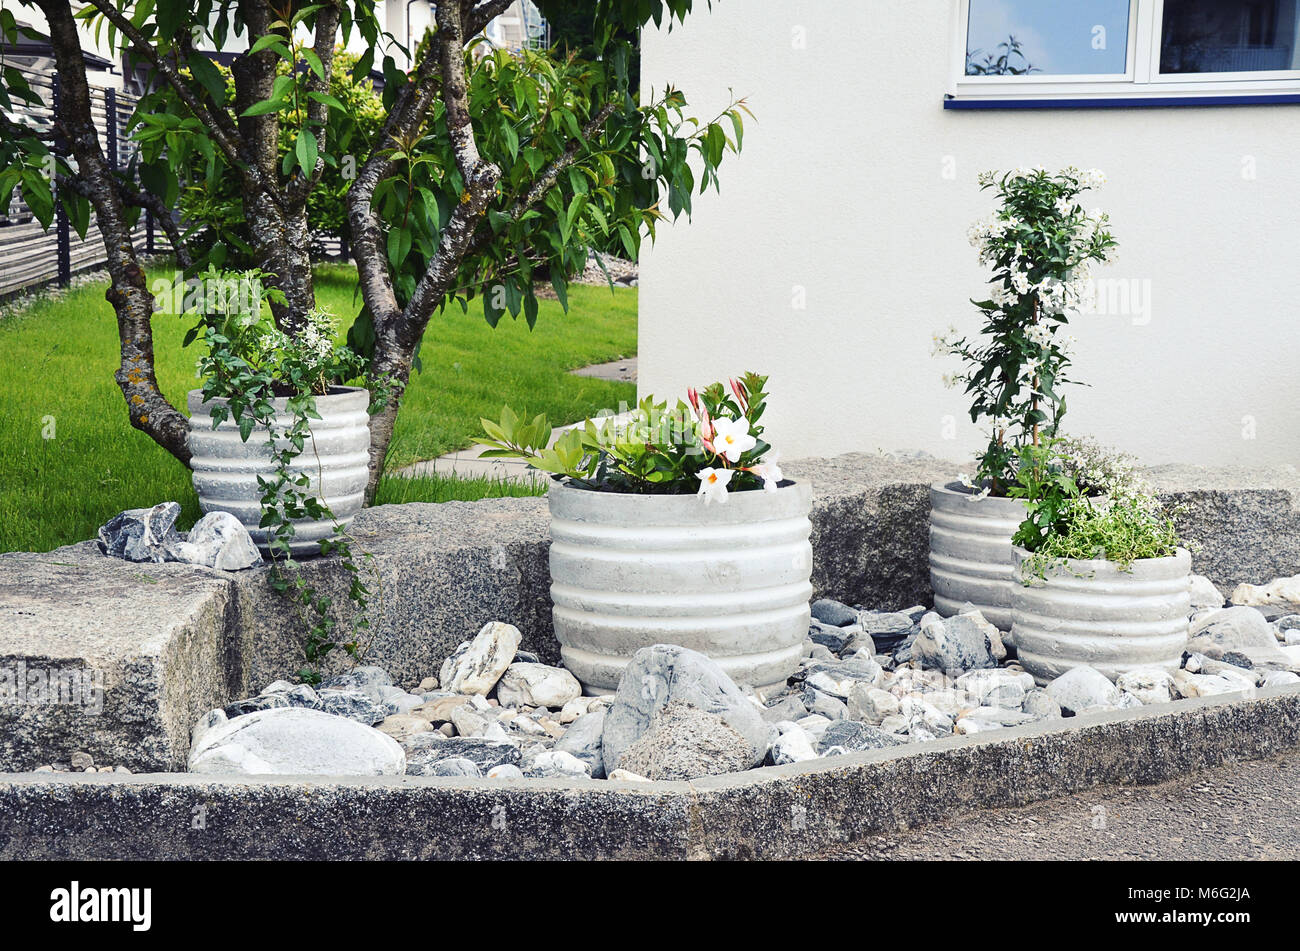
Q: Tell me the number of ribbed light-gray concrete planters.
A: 4